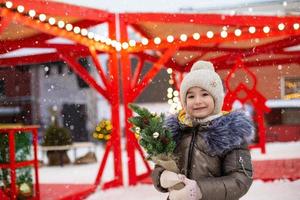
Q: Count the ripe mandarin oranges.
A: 0